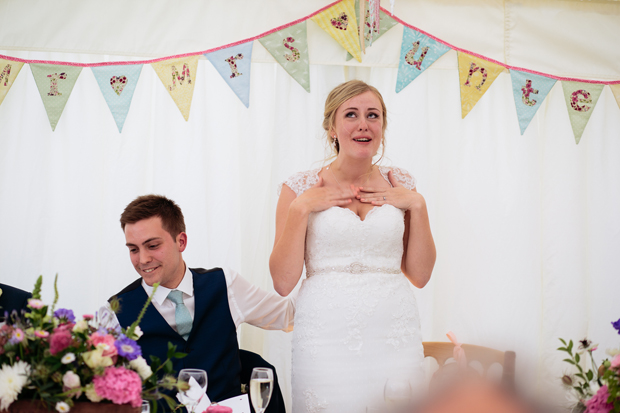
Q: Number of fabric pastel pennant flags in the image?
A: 13